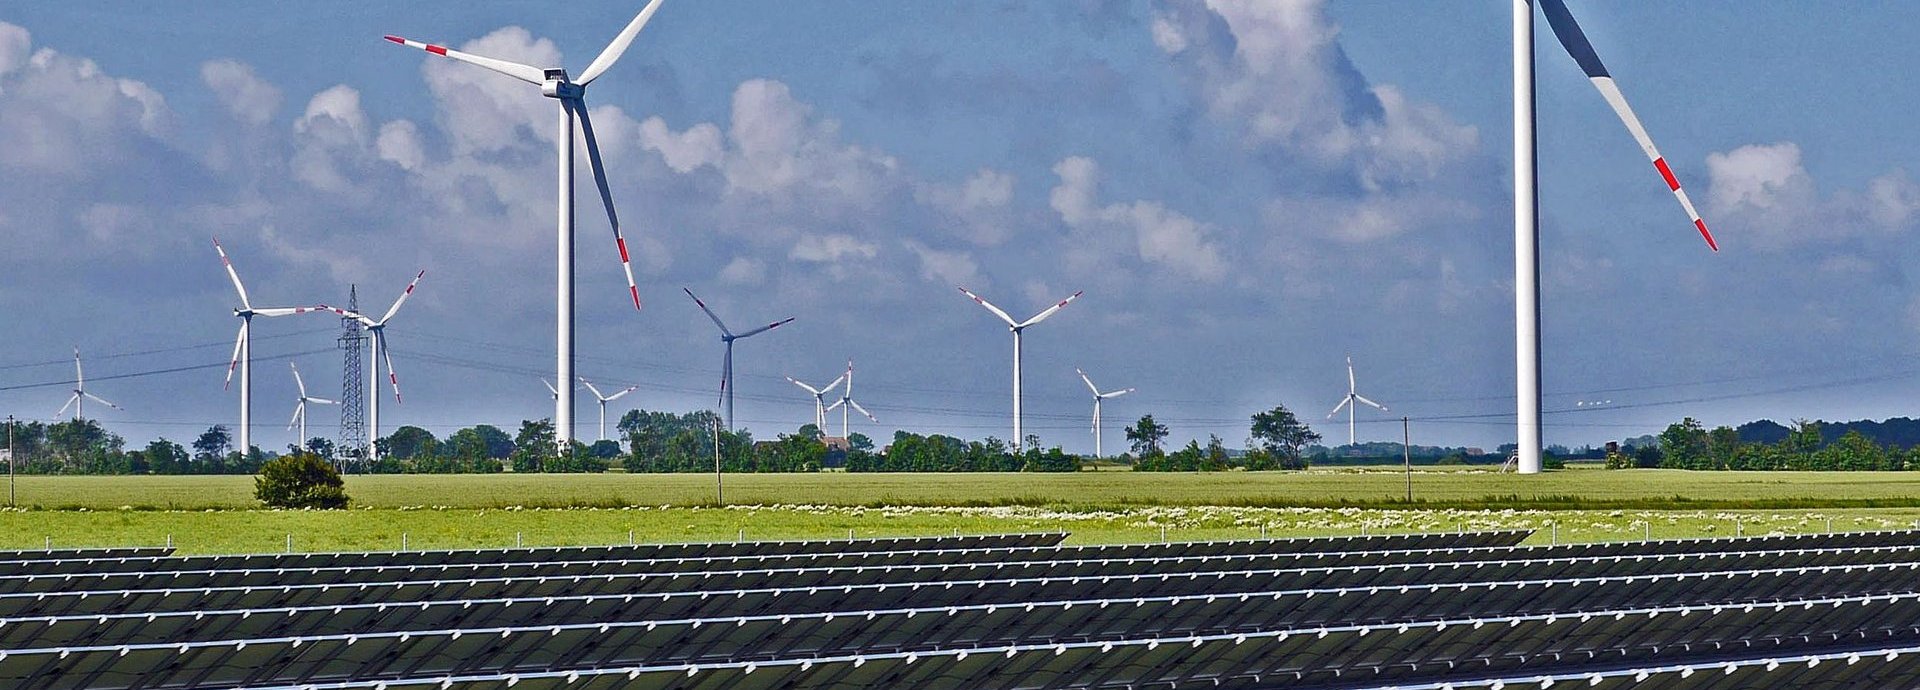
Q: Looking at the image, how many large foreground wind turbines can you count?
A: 2